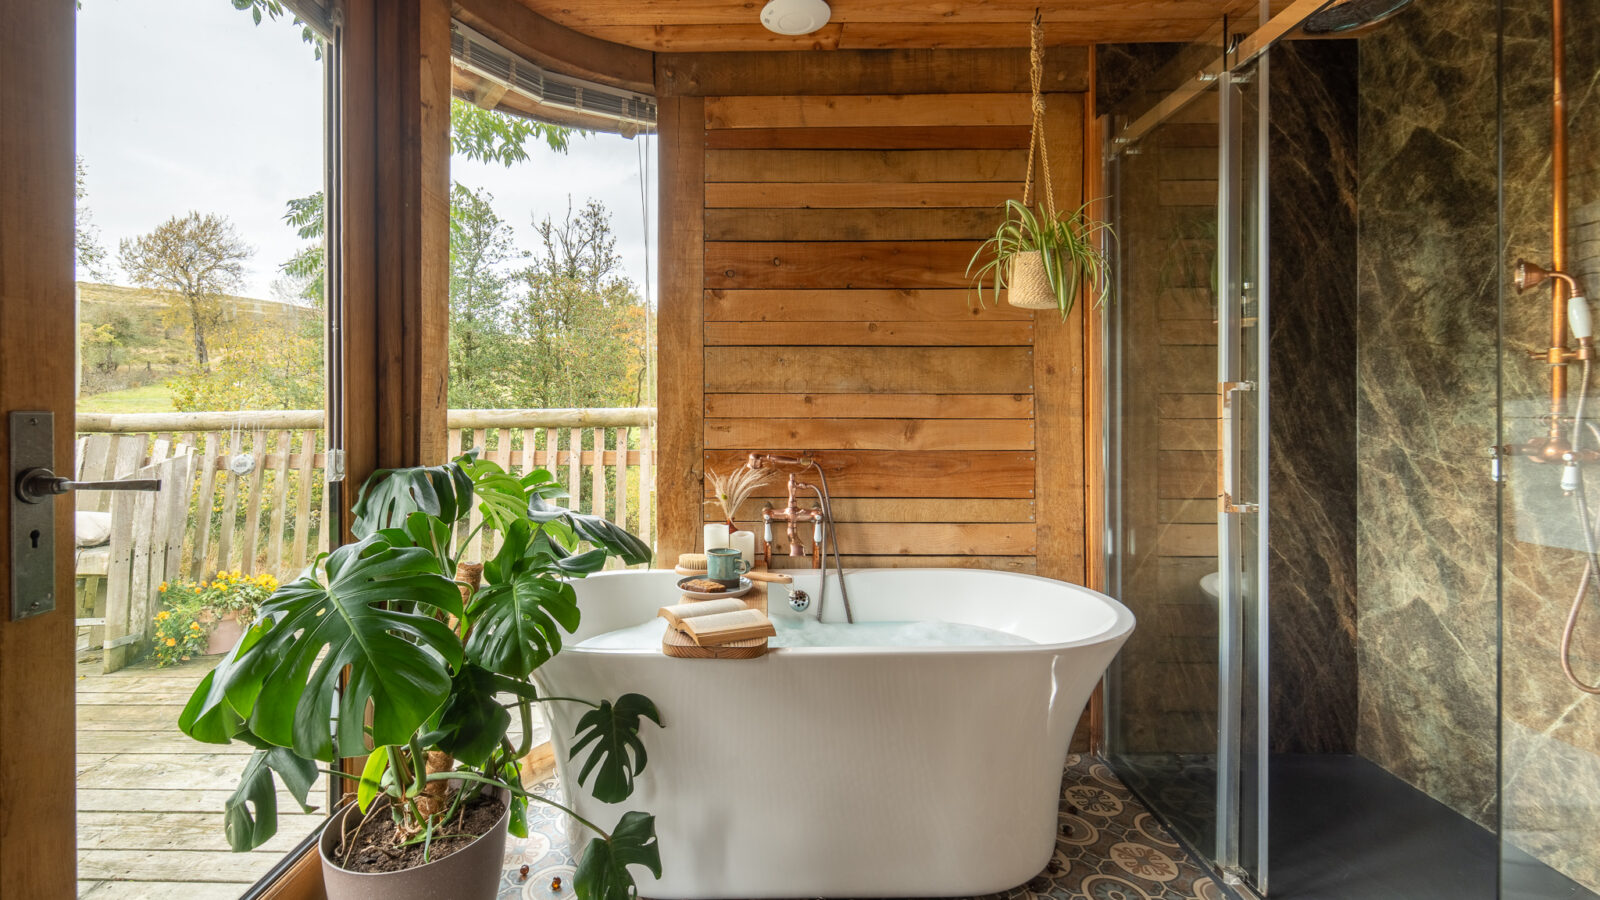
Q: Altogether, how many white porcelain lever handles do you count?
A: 4